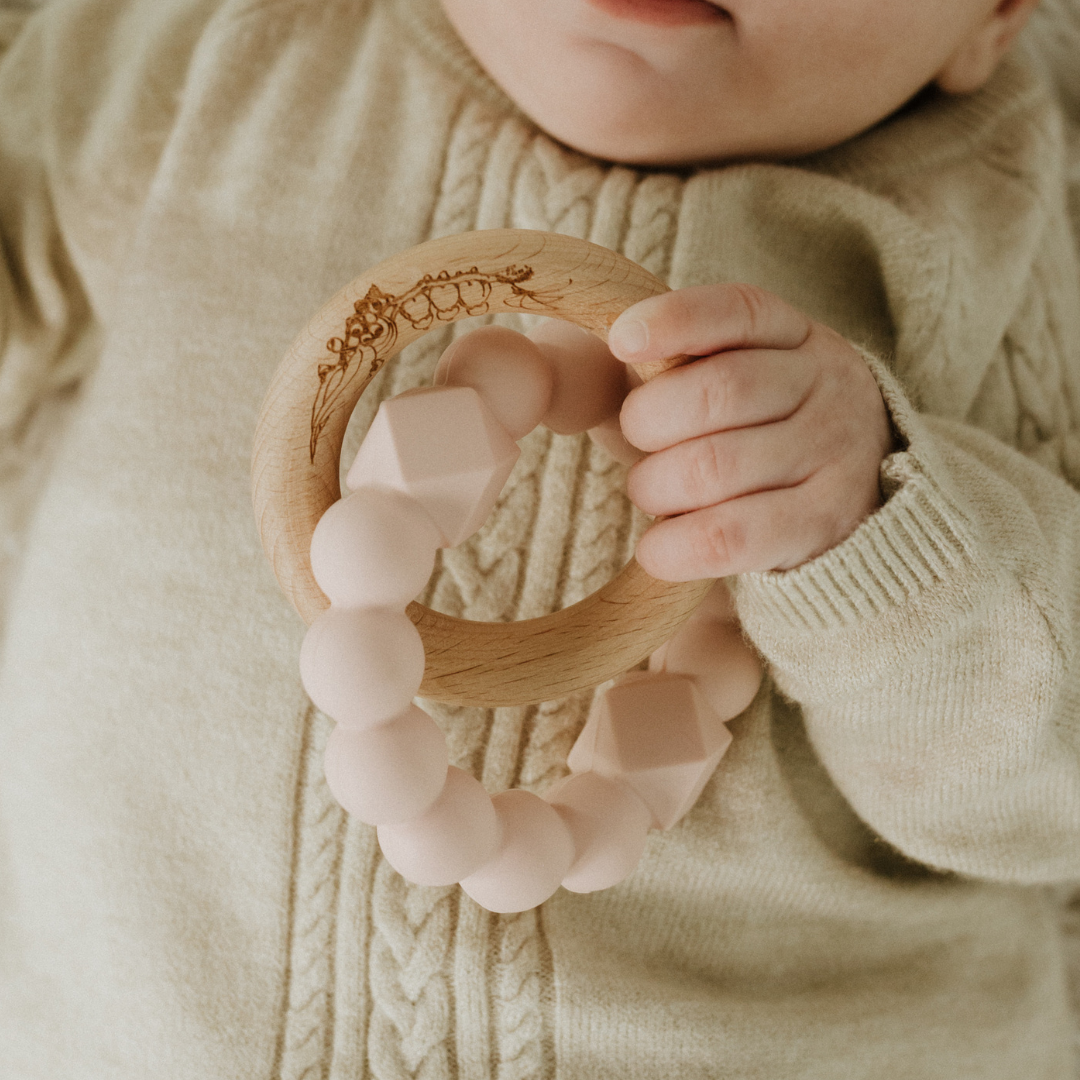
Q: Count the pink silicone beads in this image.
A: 13